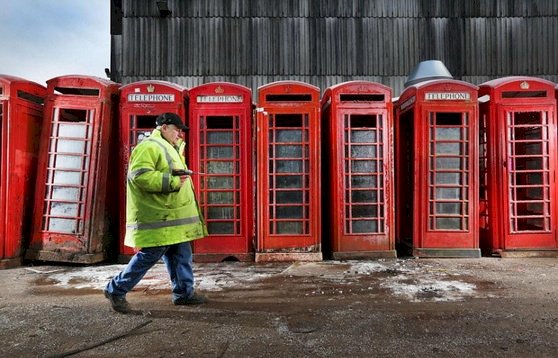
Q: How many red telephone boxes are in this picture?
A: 8